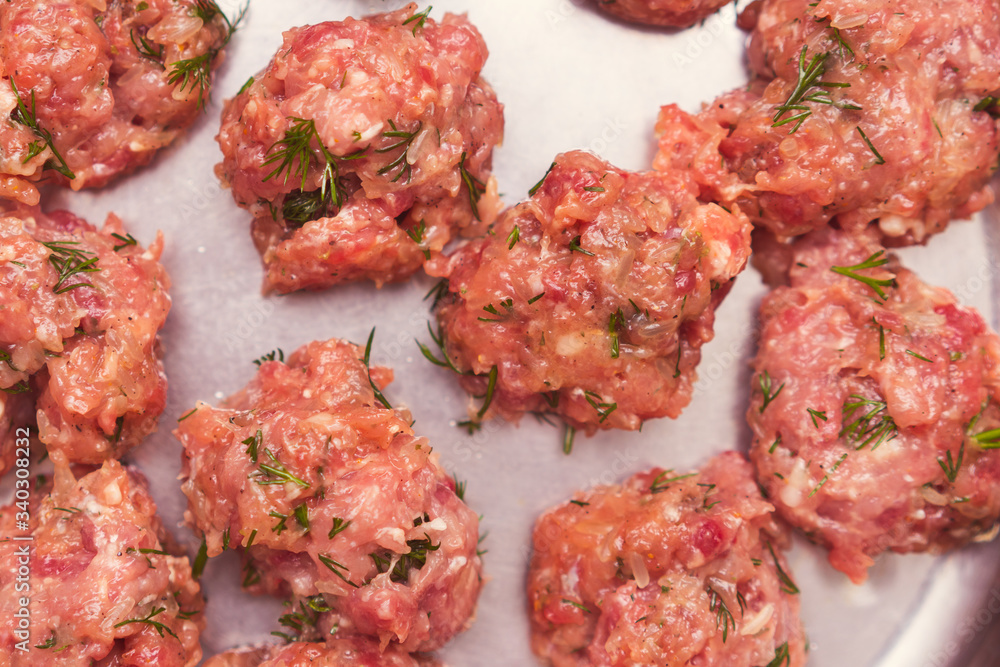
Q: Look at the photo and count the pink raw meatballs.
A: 11